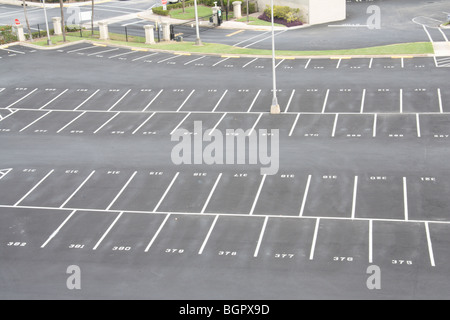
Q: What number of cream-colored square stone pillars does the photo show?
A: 7